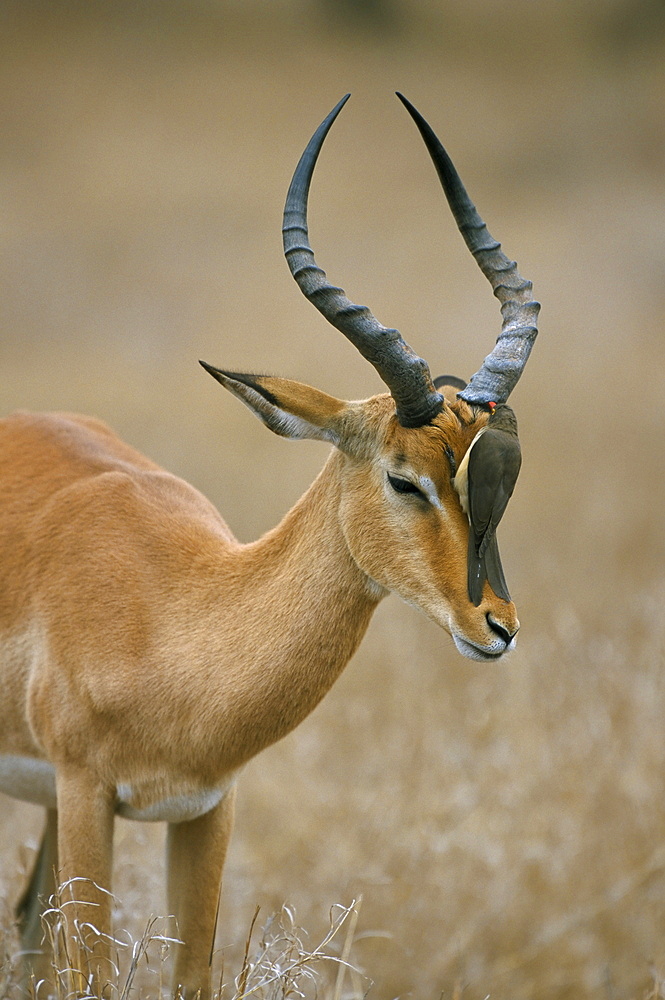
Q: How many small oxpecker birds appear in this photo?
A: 1